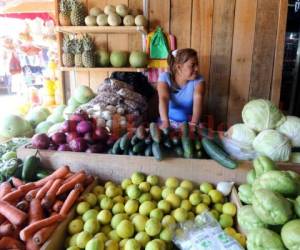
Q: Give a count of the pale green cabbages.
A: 4